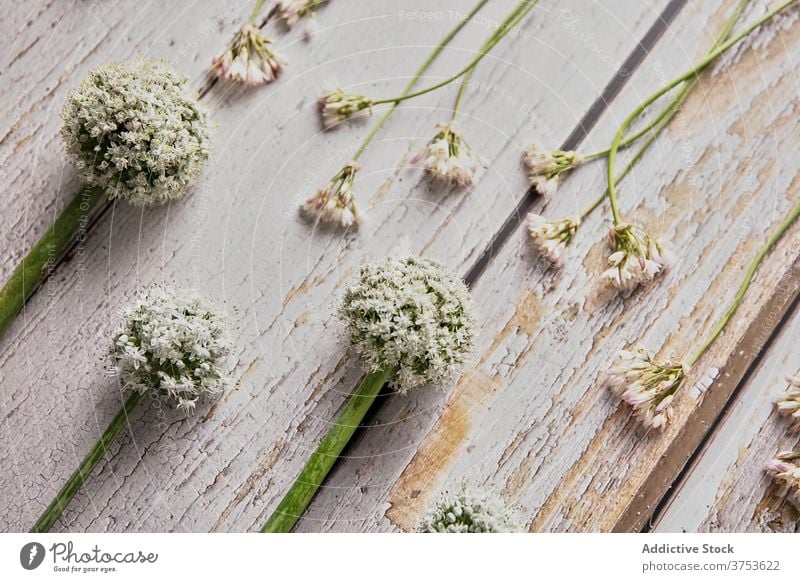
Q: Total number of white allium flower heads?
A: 4